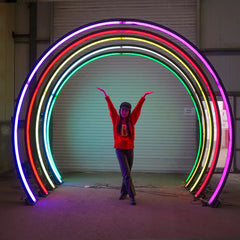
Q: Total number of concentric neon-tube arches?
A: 5